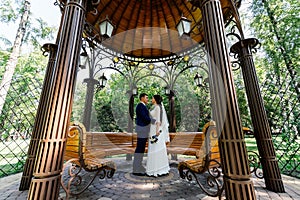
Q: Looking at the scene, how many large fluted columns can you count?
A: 4